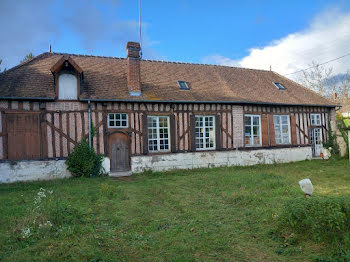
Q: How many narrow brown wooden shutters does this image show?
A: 7